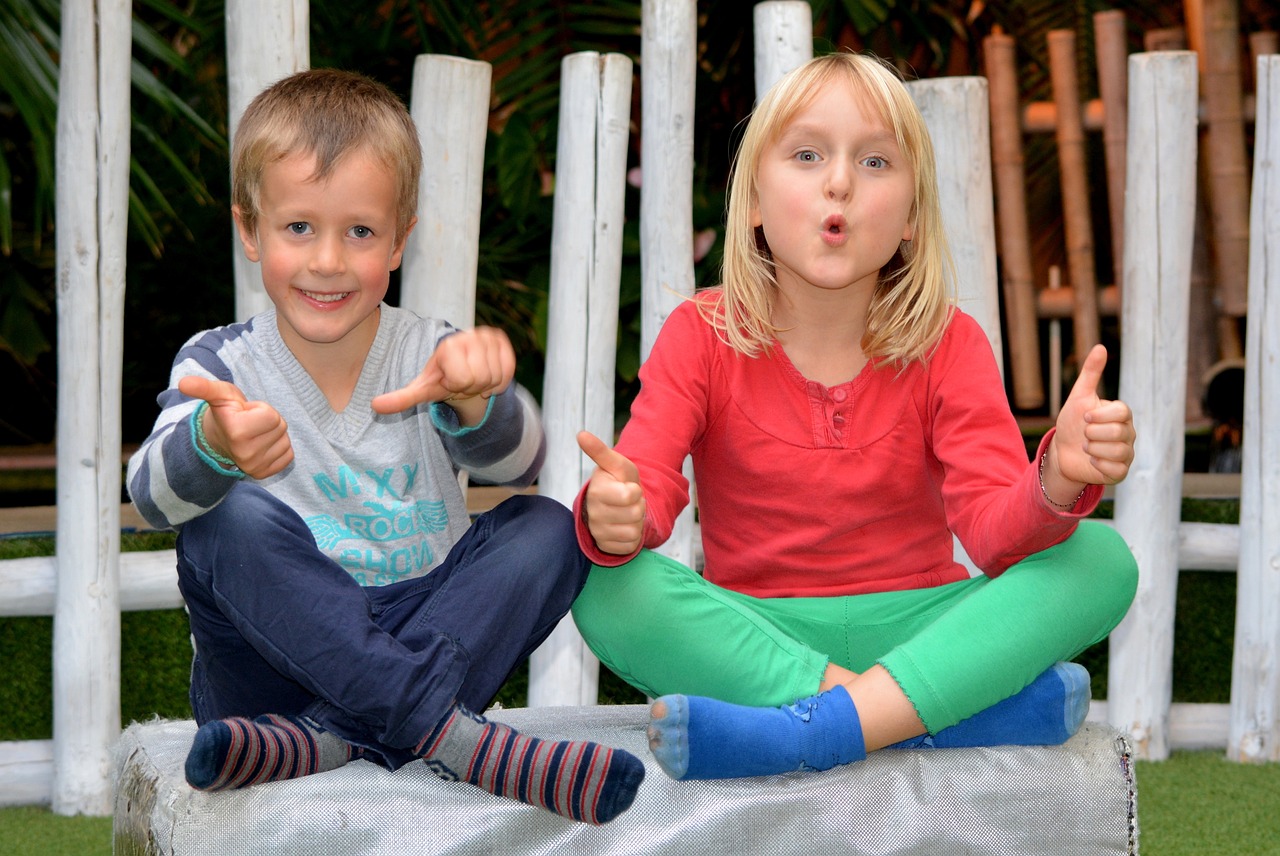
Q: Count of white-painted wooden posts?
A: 9